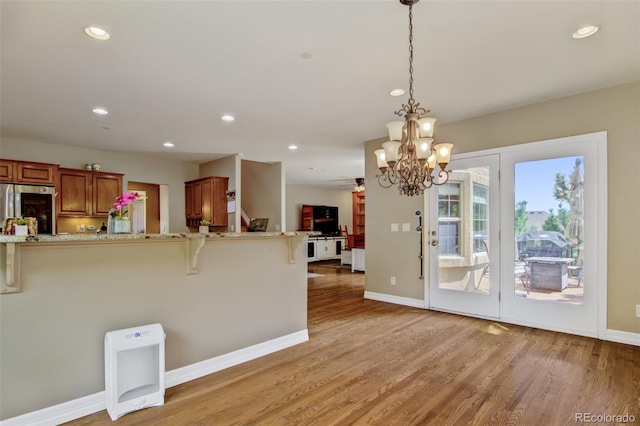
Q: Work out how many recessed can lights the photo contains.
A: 7